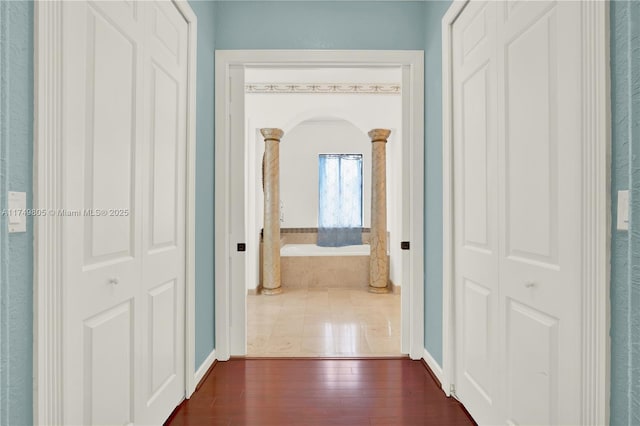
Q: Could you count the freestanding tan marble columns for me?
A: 2